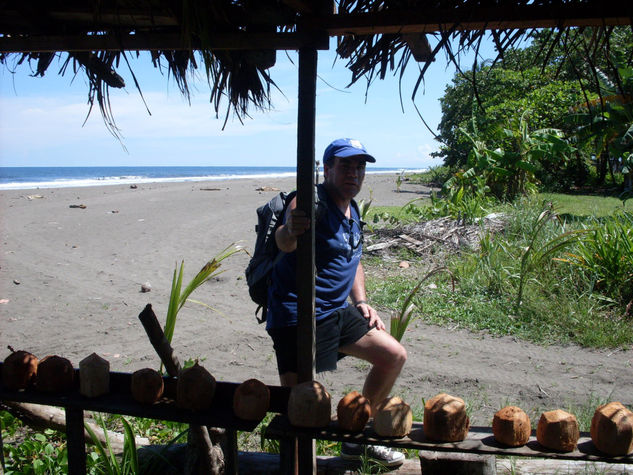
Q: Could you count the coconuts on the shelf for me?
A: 13